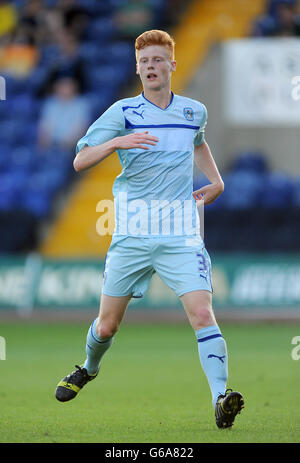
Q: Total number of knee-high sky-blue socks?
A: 2